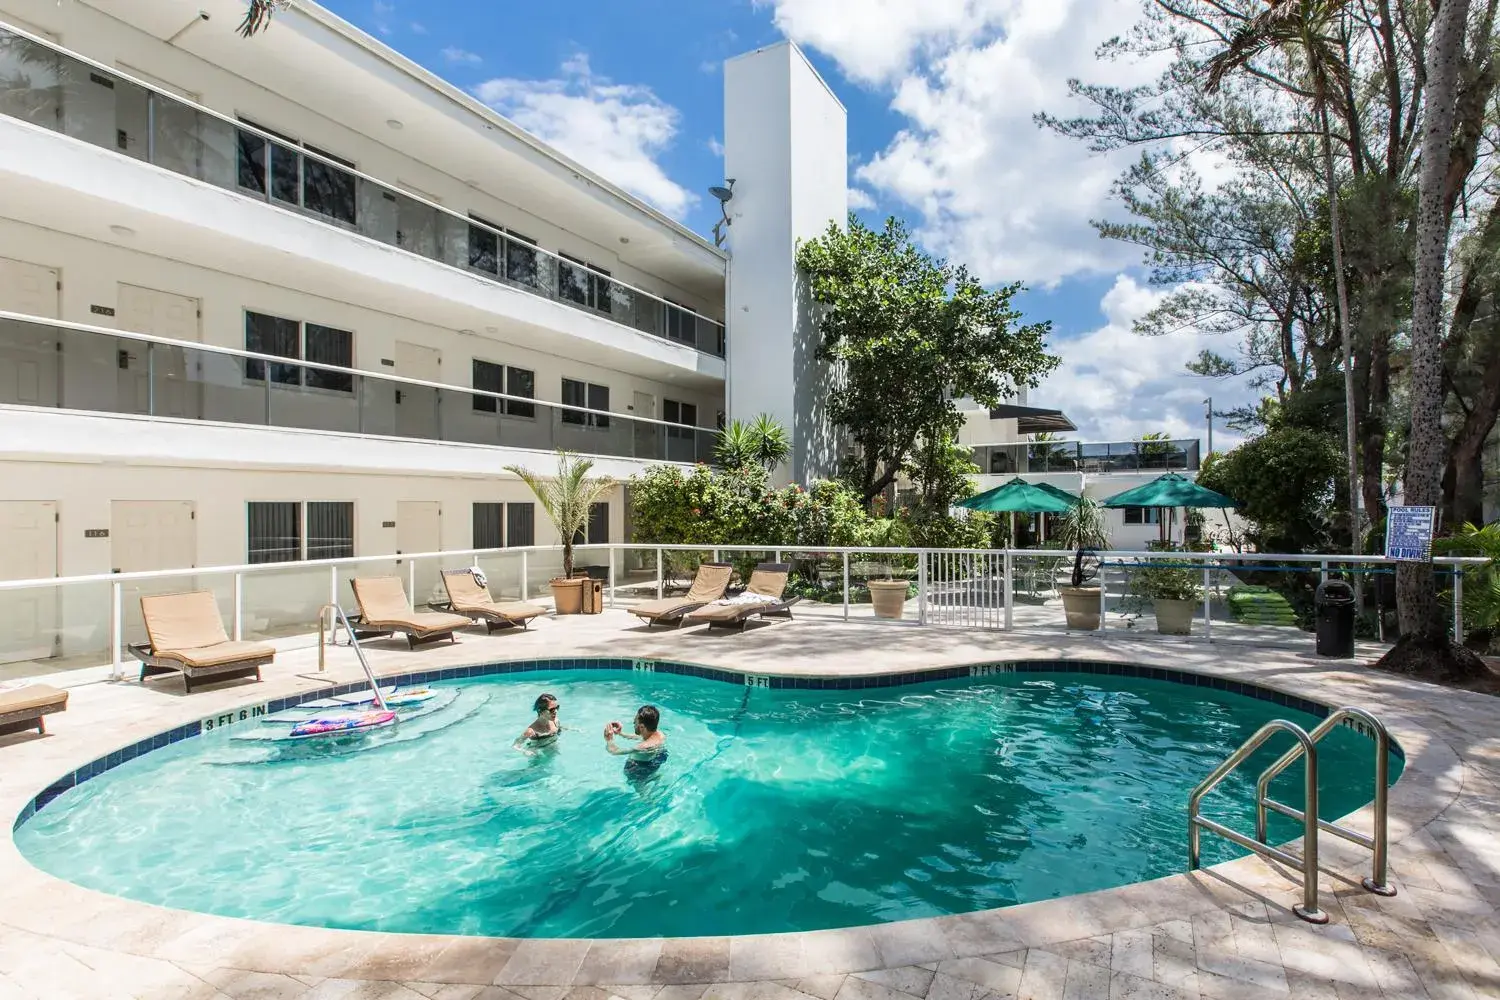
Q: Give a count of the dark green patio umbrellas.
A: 3